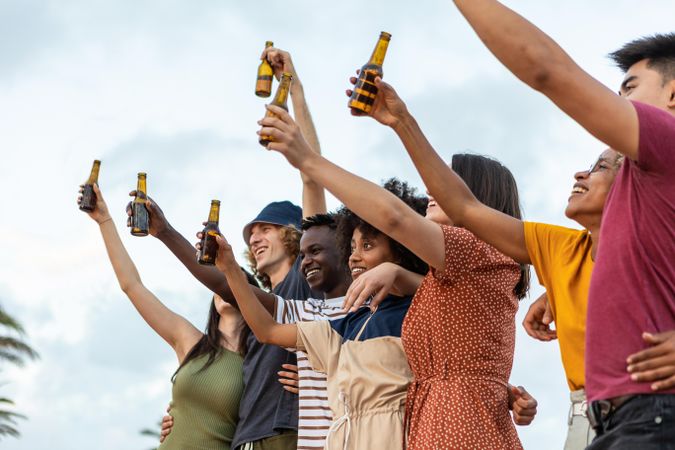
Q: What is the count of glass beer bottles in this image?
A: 6